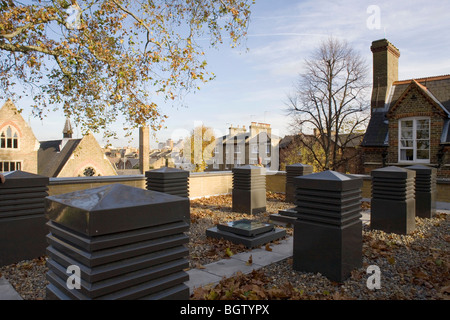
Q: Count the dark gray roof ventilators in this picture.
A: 8